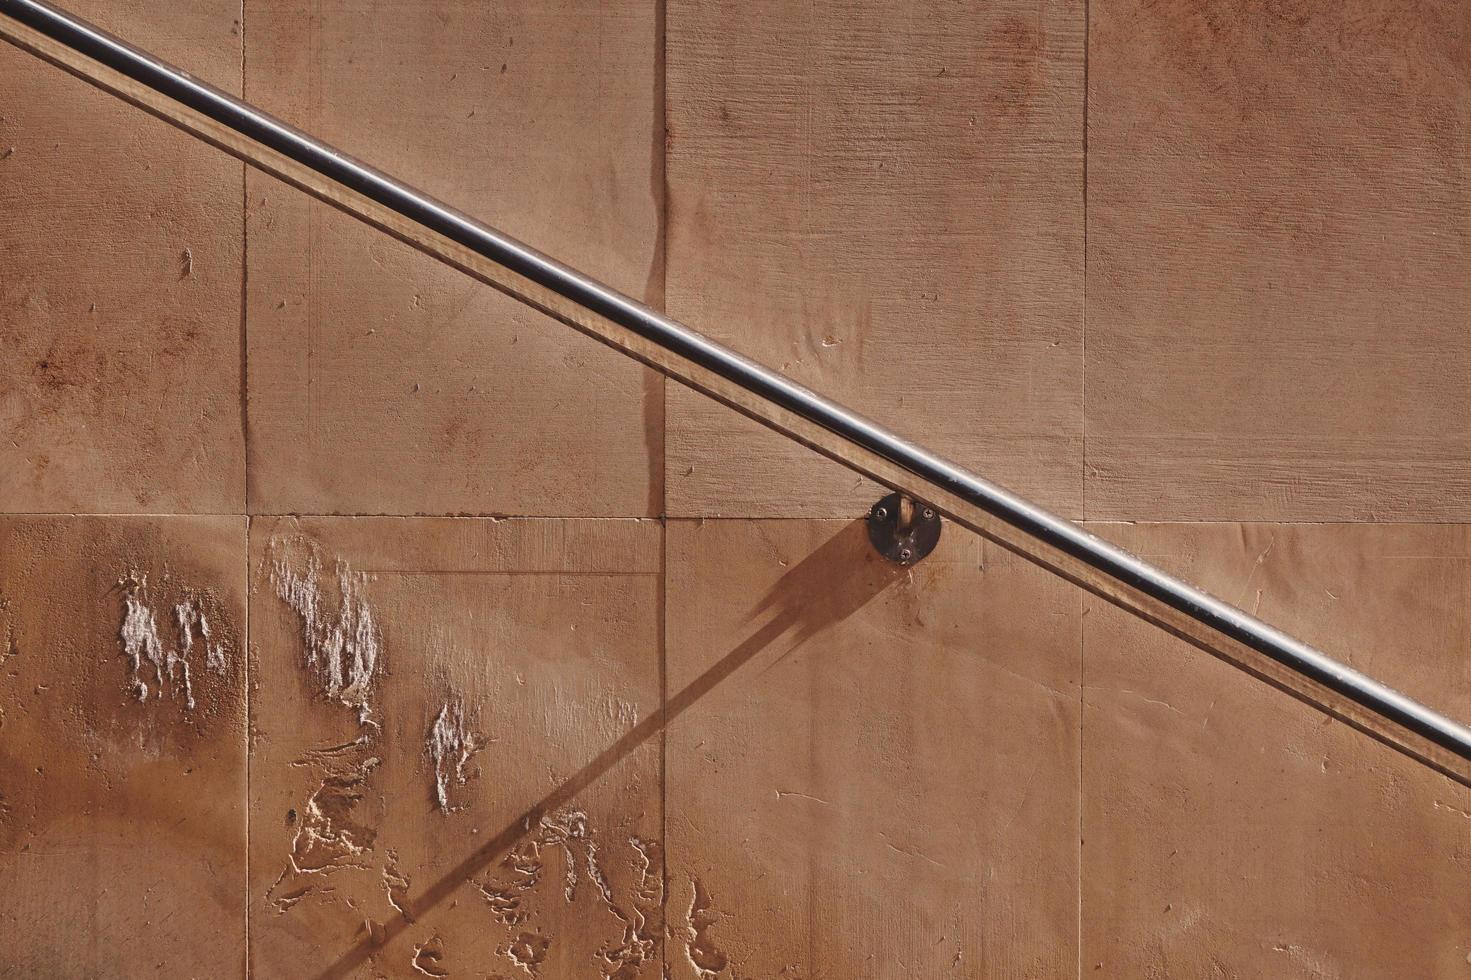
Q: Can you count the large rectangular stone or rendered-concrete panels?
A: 8